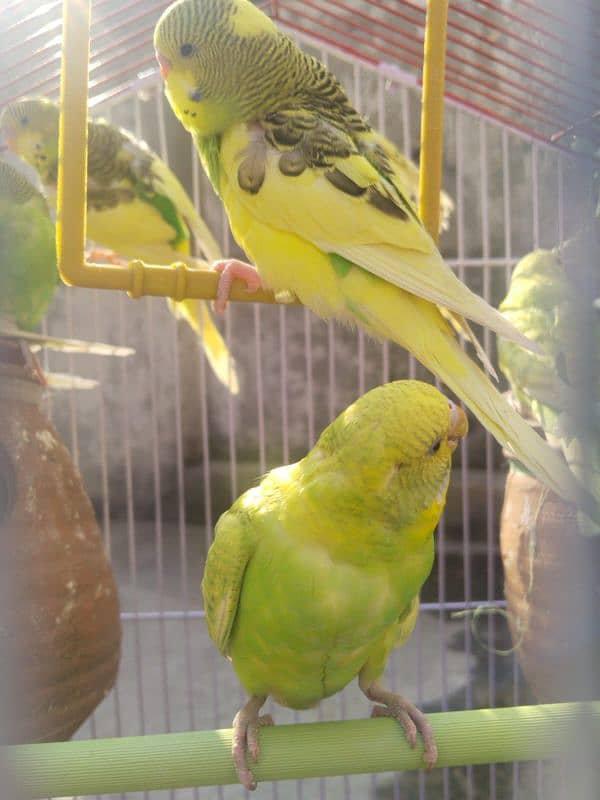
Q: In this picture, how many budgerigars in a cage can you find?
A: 5